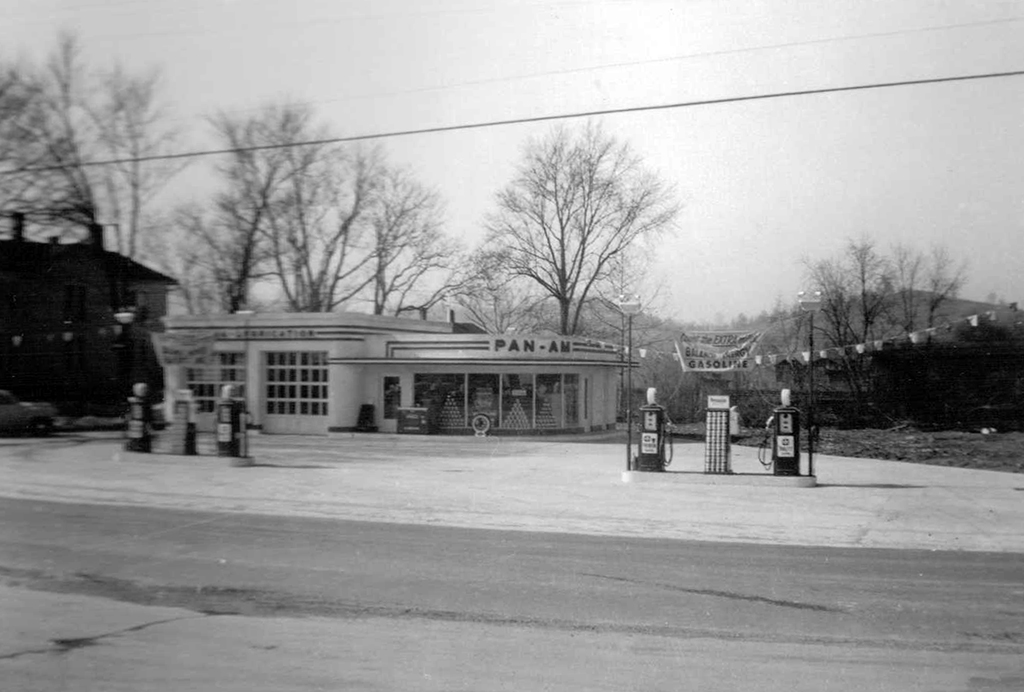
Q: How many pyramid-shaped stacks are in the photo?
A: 3